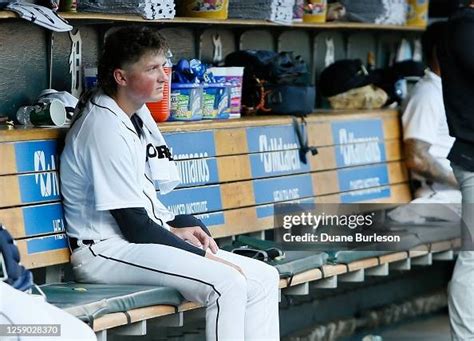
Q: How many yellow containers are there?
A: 3